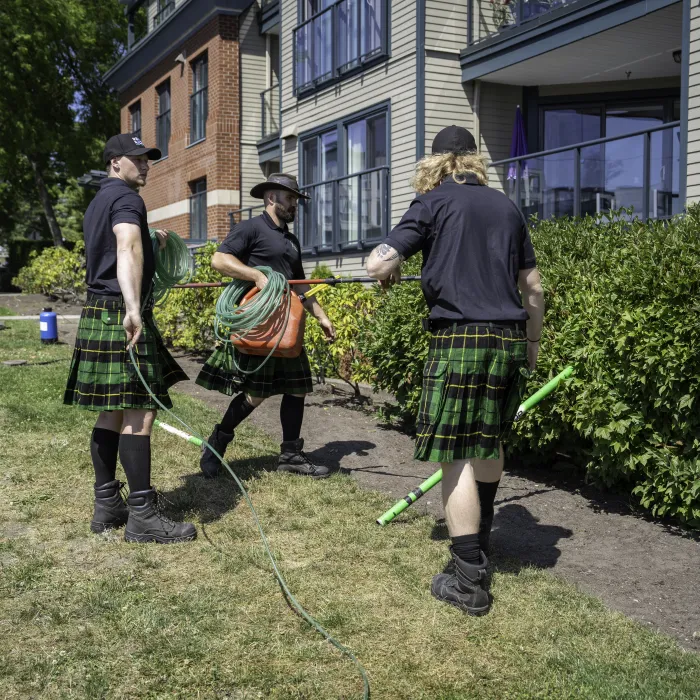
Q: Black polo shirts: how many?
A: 3